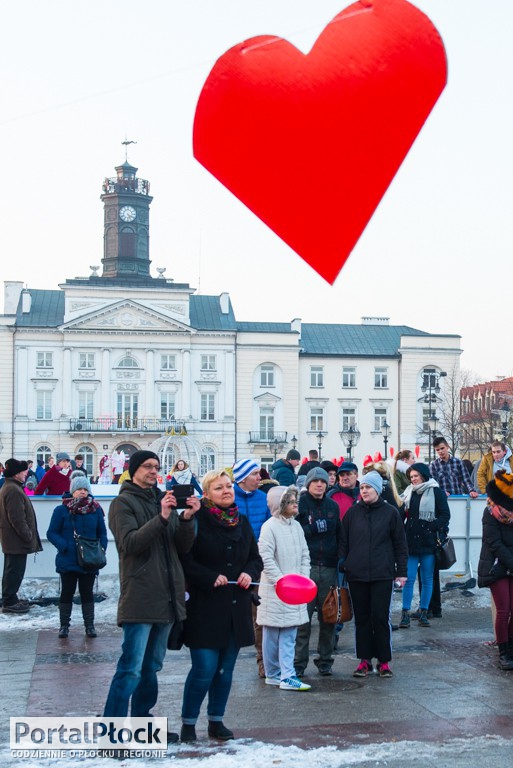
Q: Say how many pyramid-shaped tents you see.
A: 0